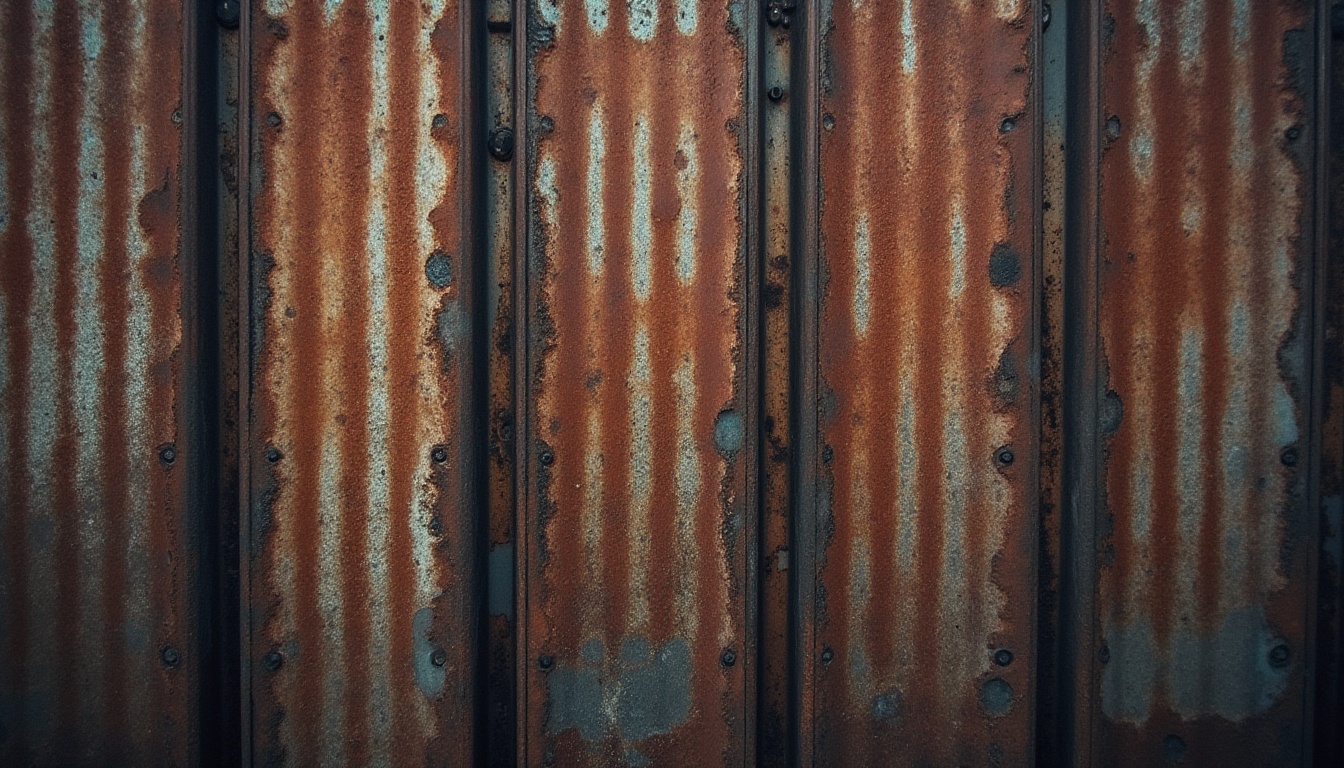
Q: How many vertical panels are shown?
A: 5